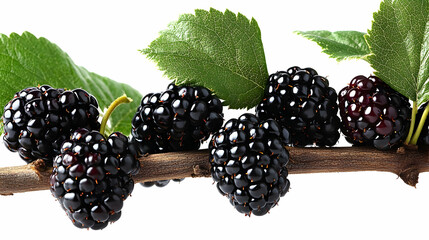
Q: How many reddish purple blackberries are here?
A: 1